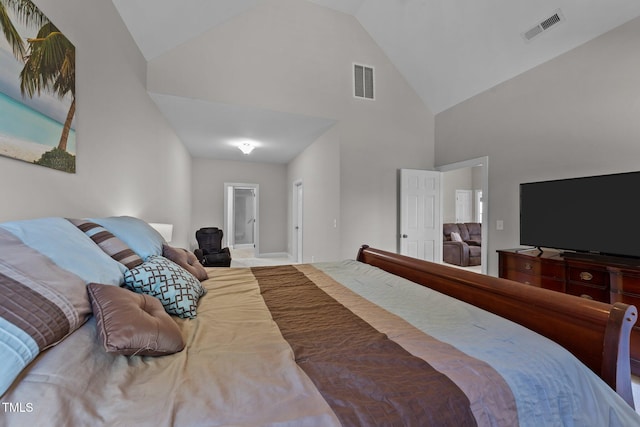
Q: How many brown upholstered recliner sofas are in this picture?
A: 1